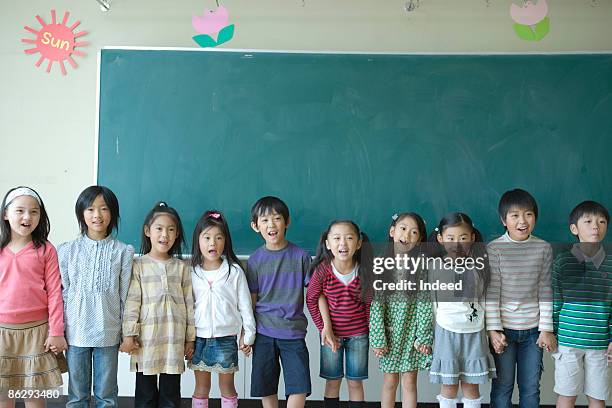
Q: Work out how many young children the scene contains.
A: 10